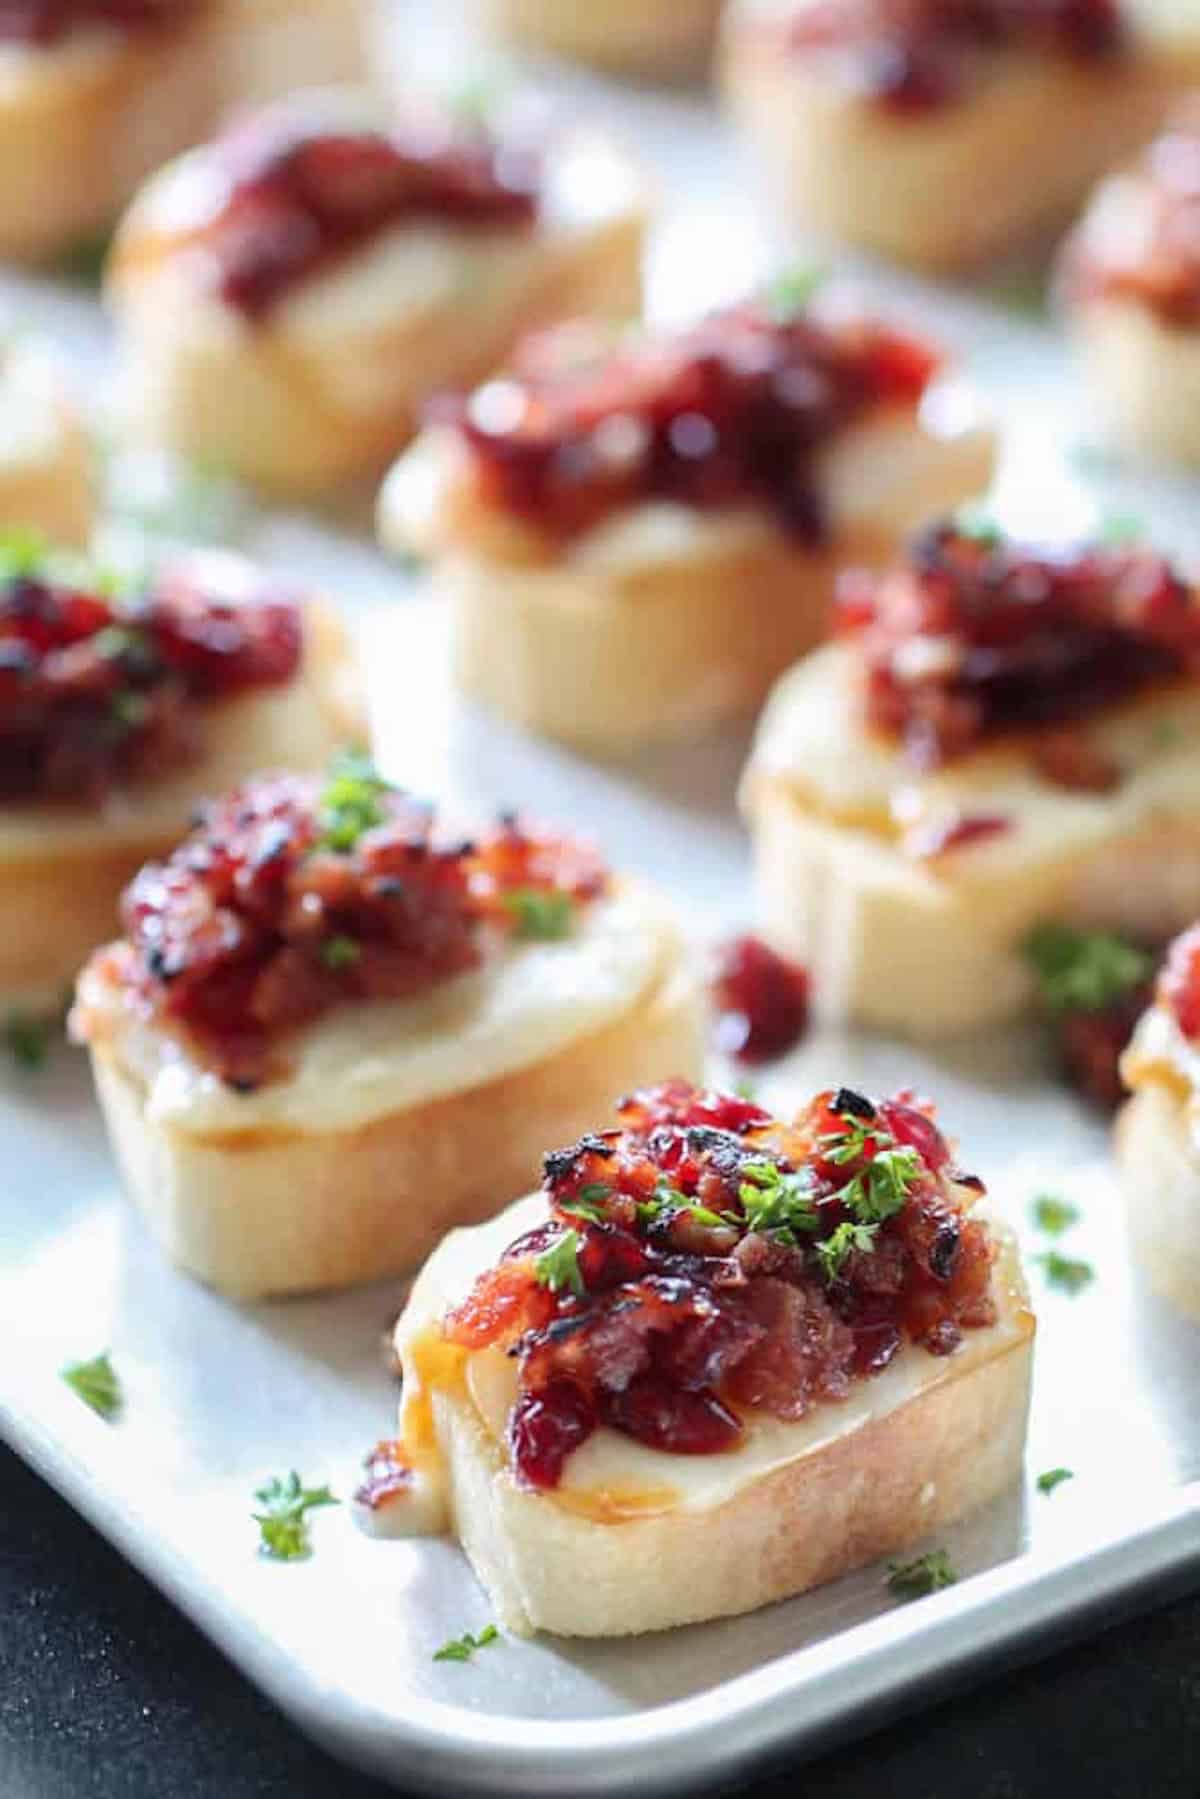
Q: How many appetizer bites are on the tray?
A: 12